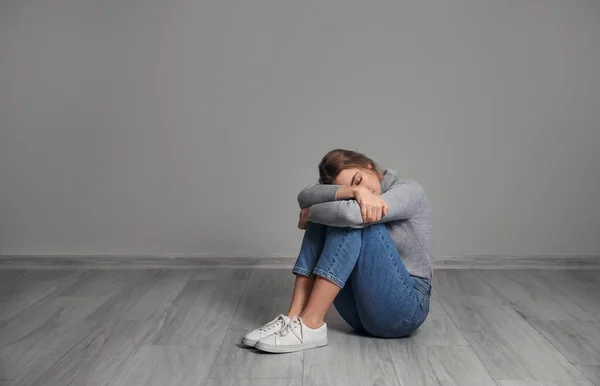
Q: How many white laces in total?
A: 2